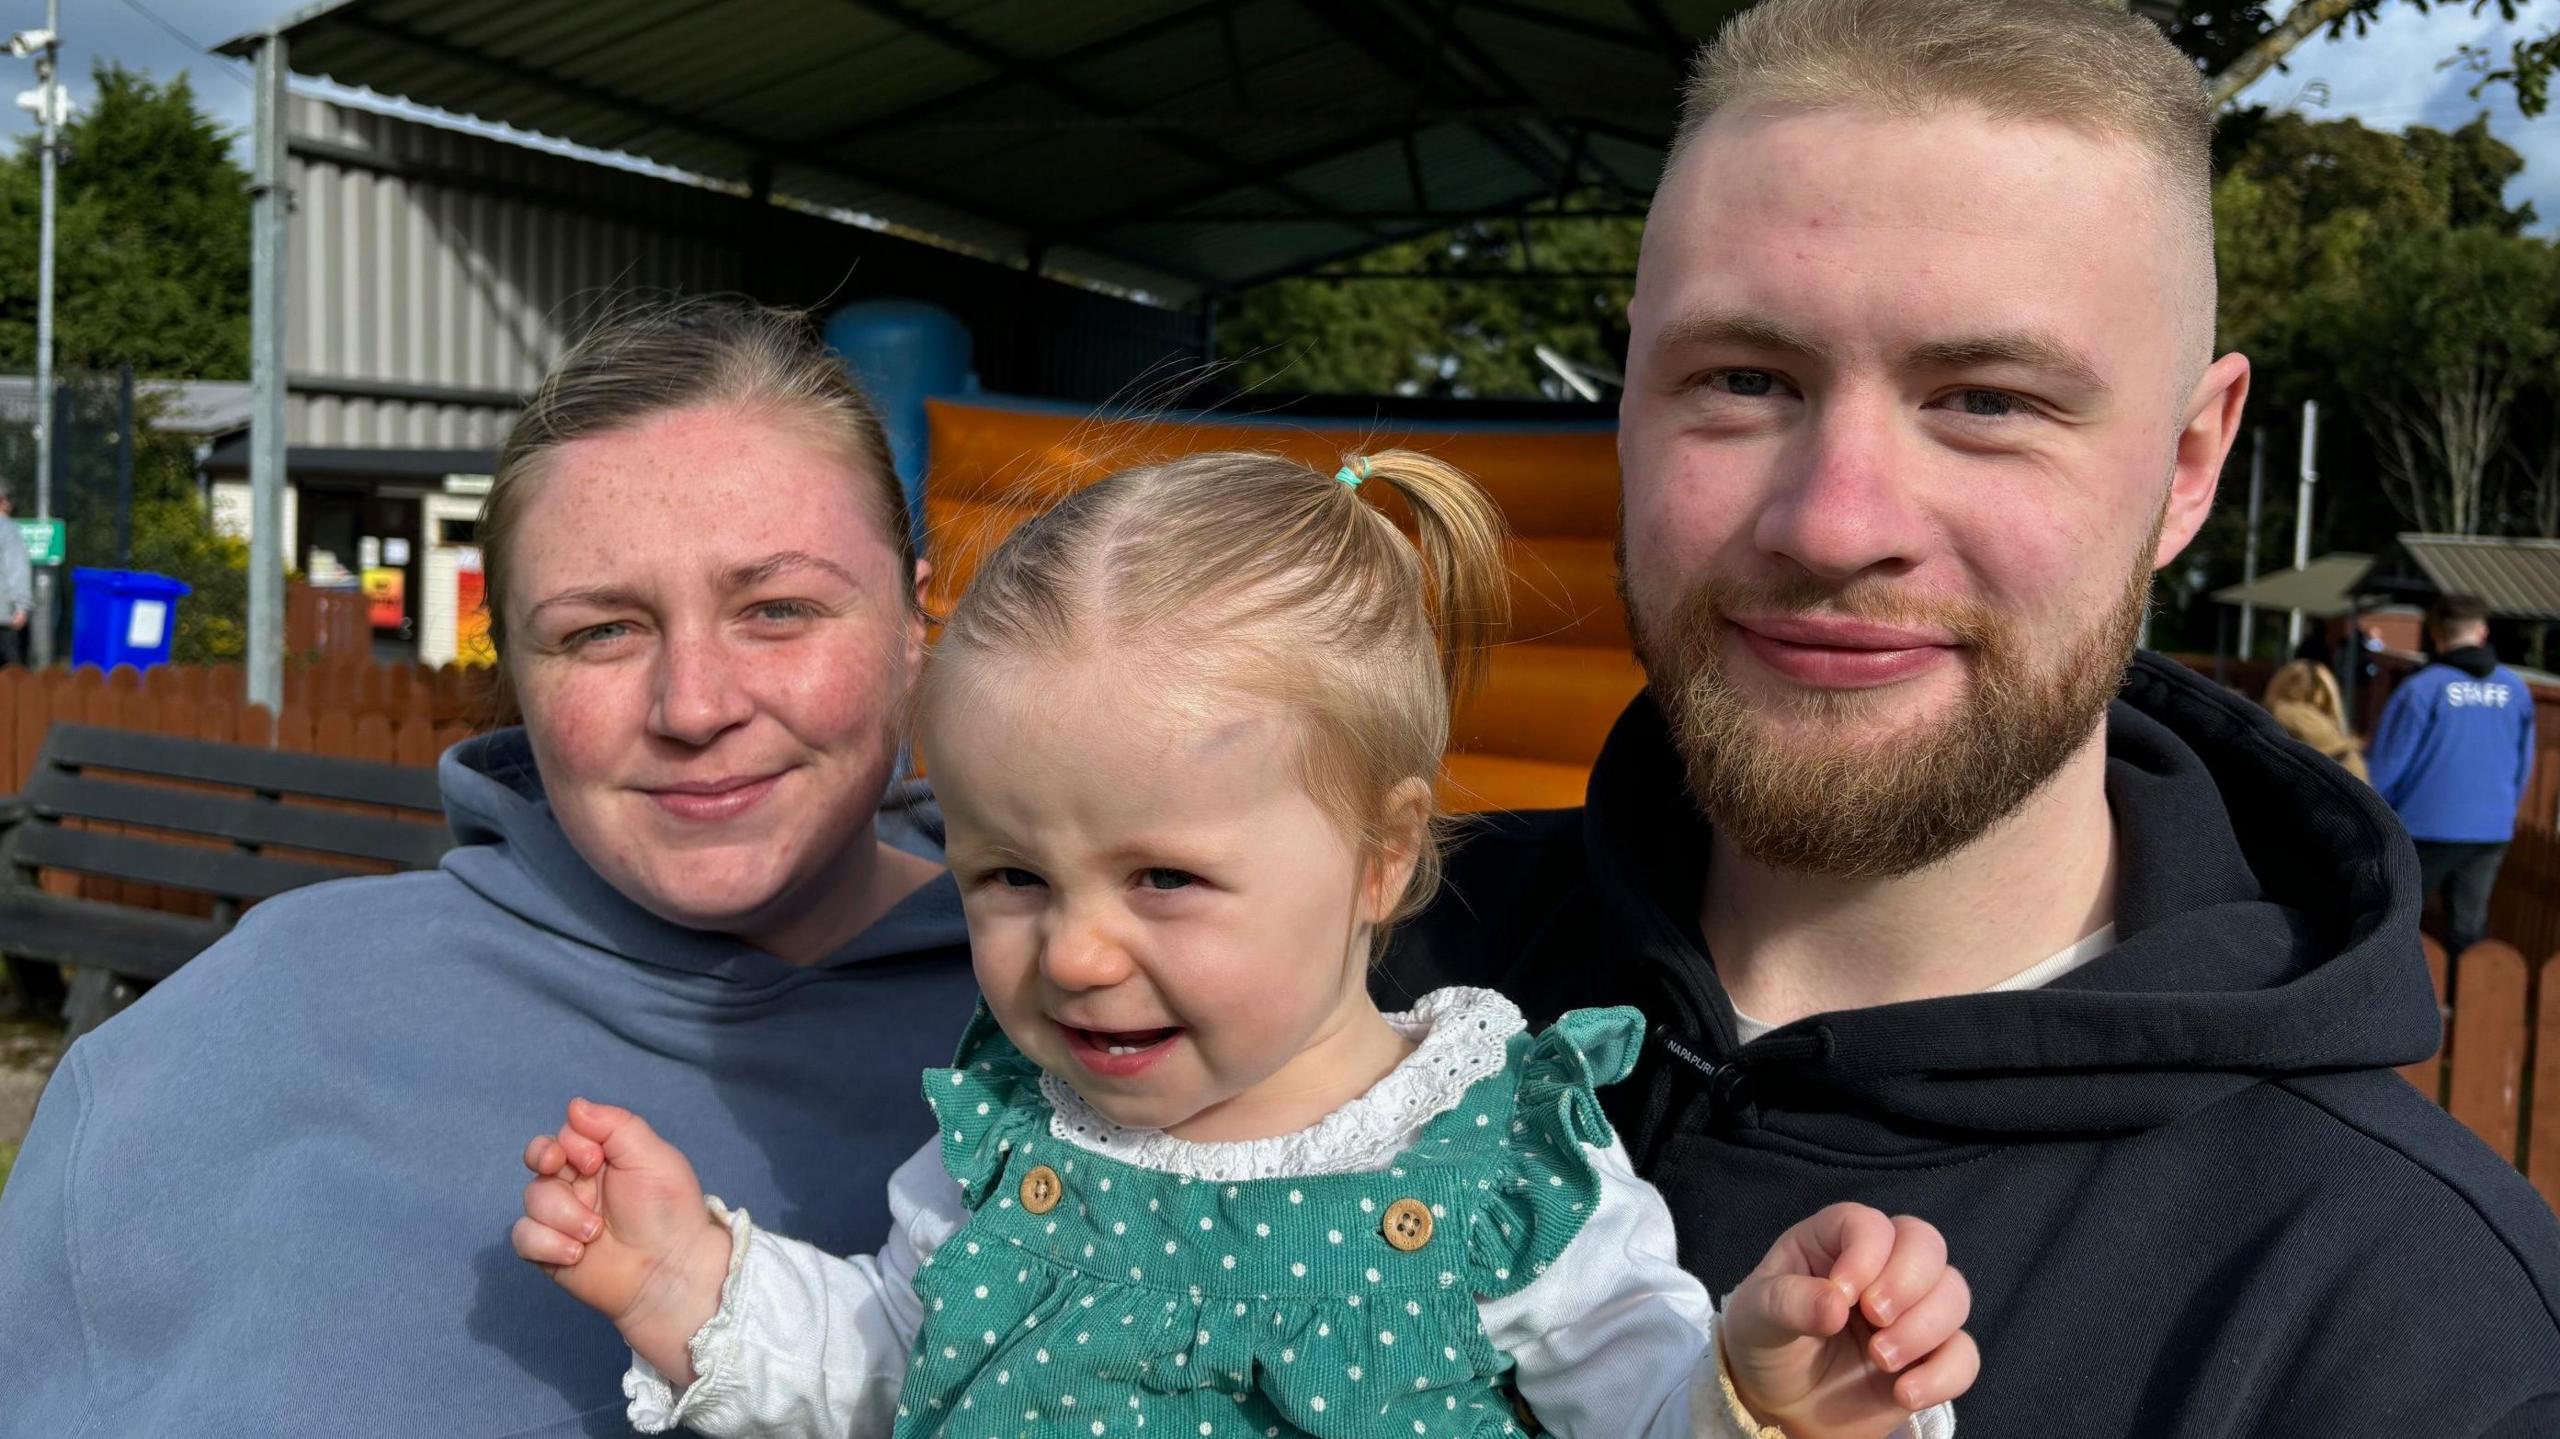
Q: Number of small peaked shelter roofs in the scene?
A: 2